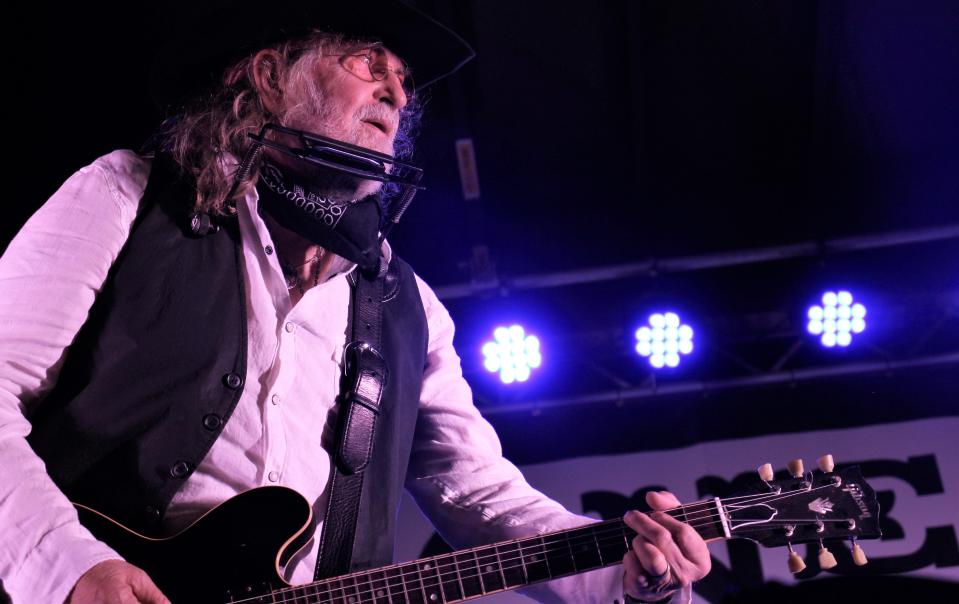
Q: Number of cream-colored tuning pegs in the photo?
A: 6